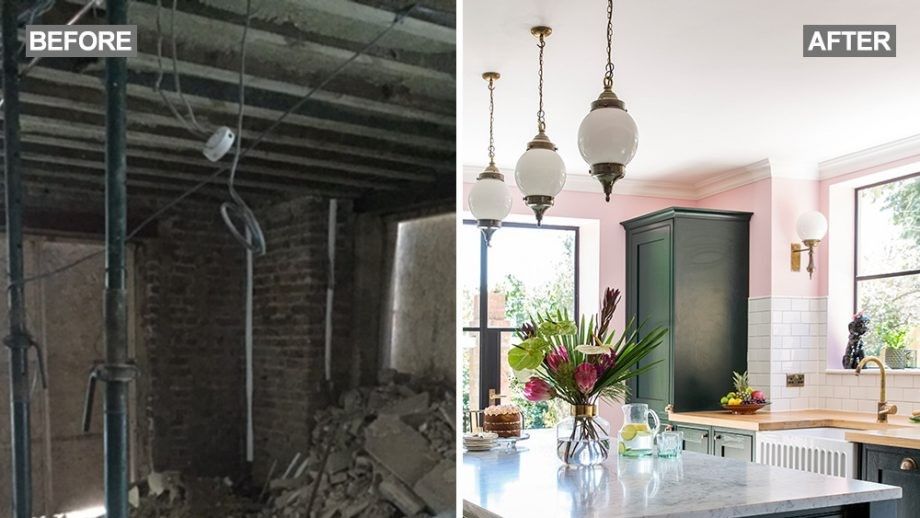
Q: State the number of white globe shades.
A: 4